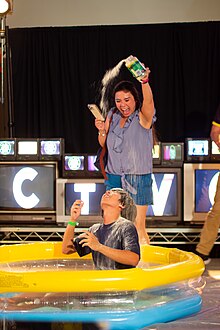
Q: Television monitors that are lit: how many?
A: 13